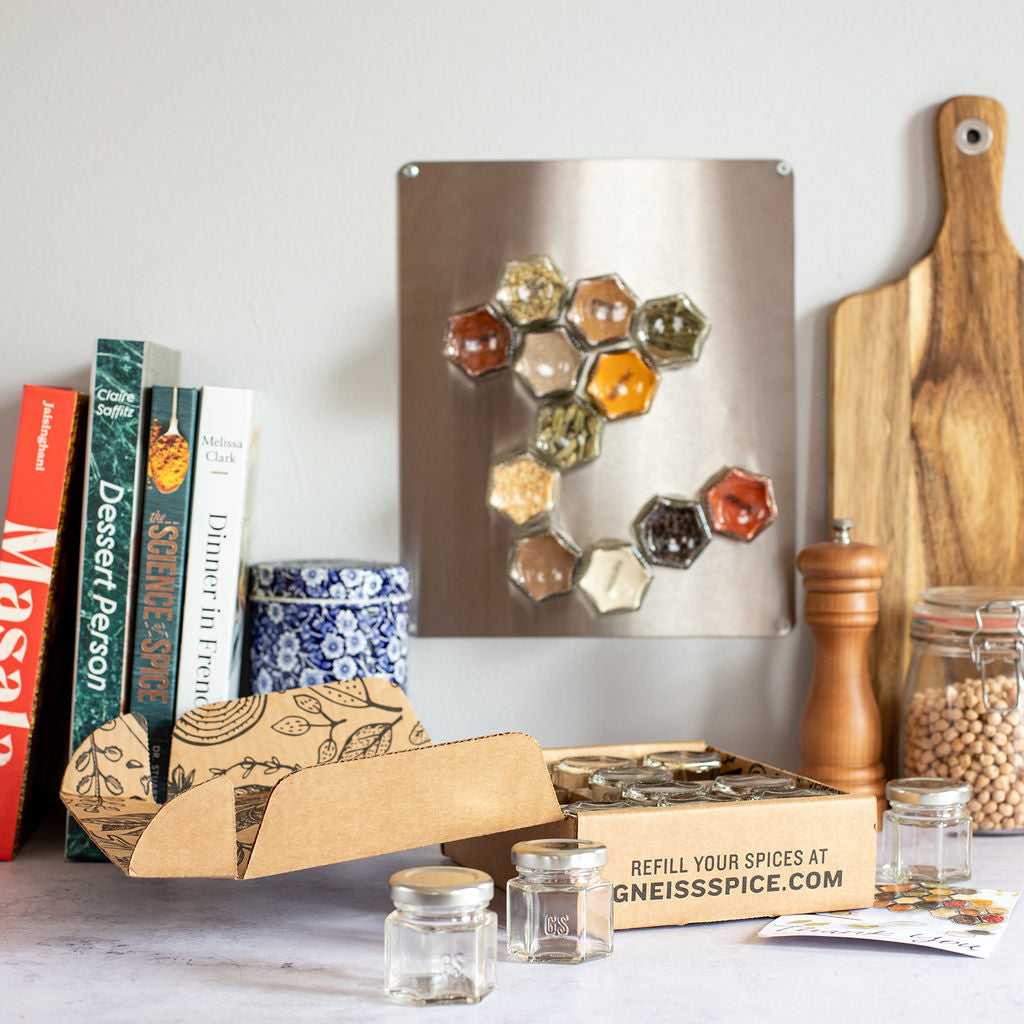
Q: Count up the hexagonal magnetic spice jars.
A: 12